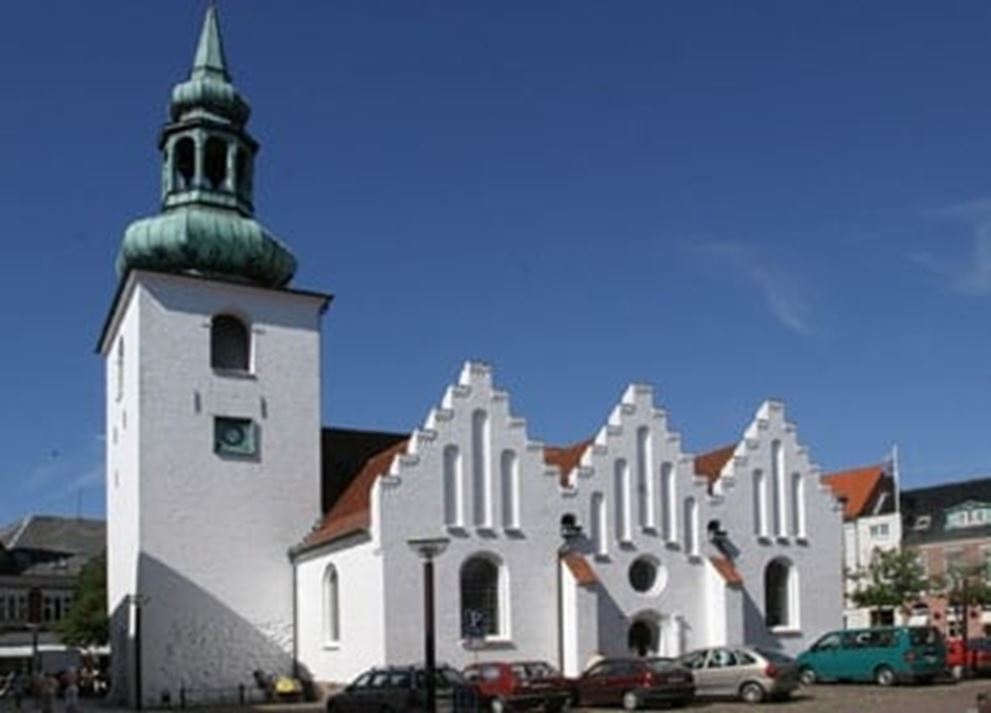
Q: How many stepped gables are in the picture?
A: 3